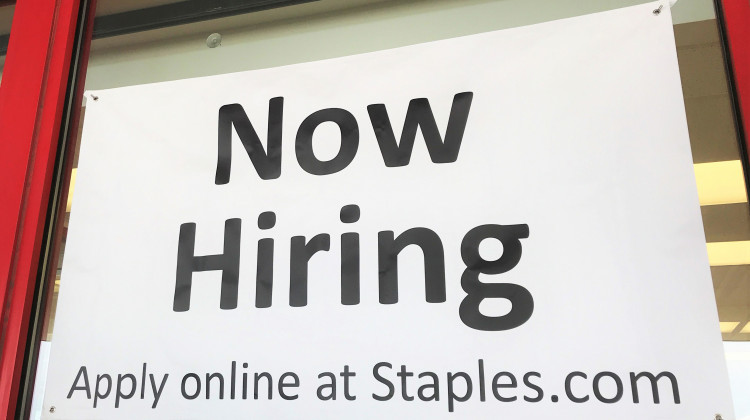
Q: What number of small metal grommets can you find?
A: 4